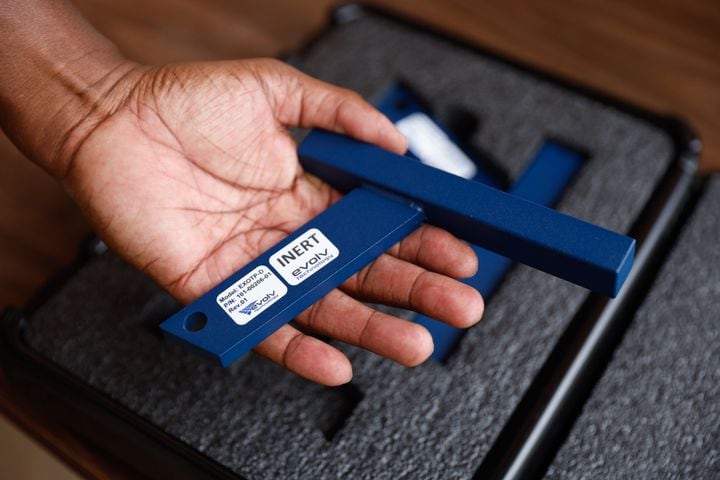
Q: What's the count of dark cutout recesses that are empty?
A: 1